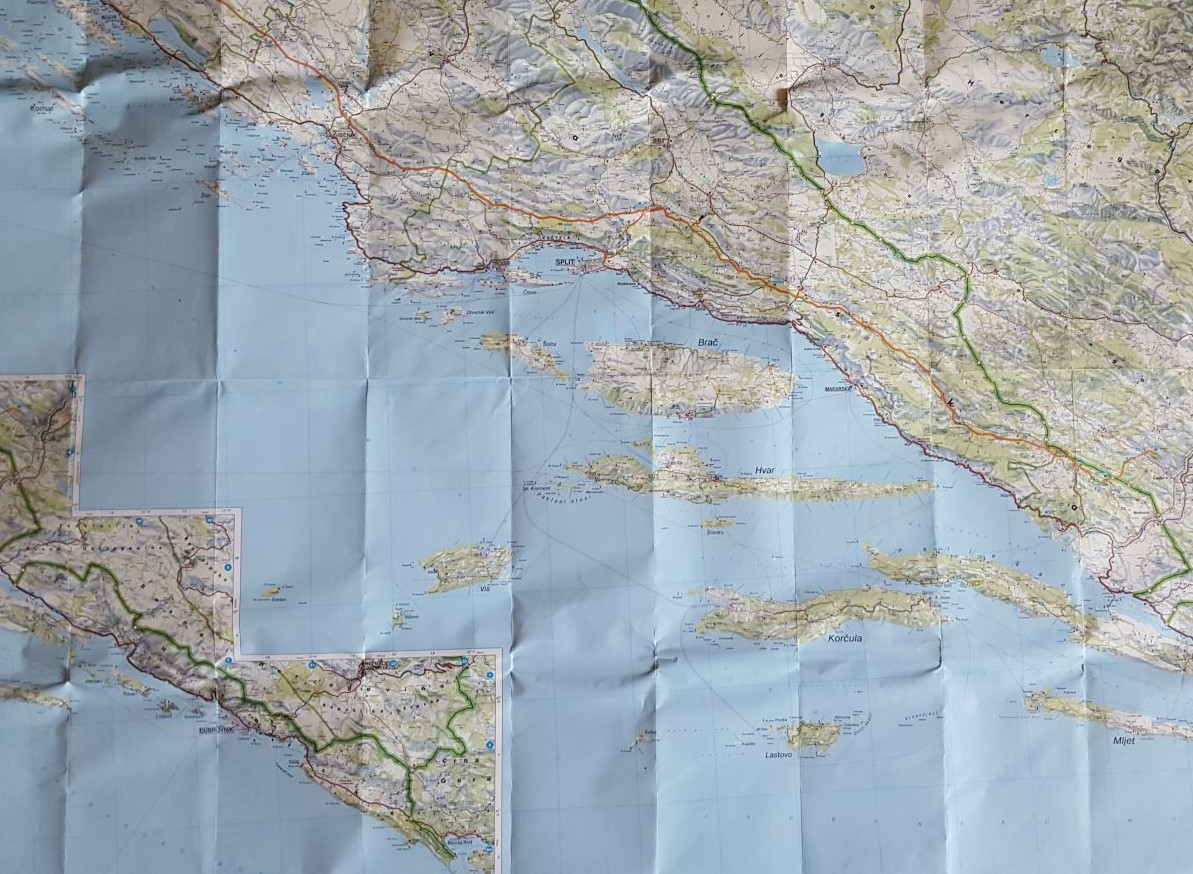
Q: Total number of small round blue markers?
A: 12